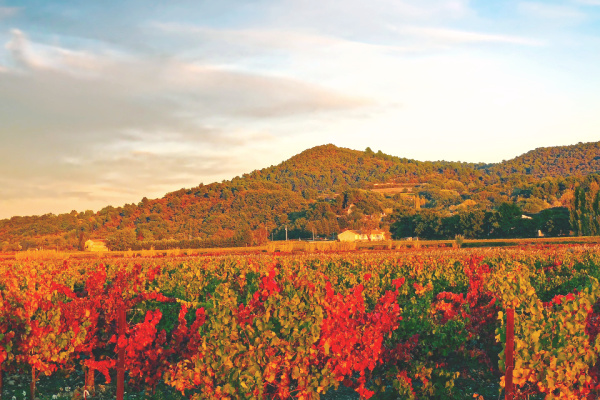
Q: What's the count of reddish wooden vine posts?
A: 2